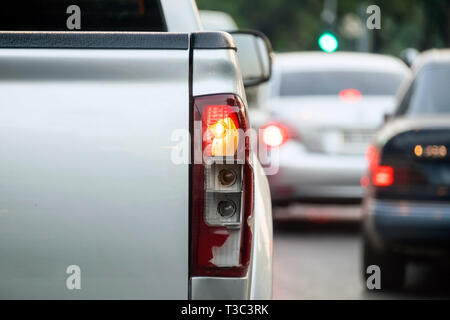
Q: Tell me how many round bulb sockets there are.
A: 2